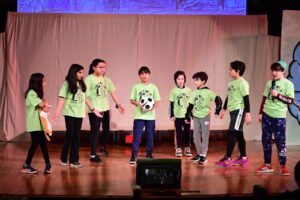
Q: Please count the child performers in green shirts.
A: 8